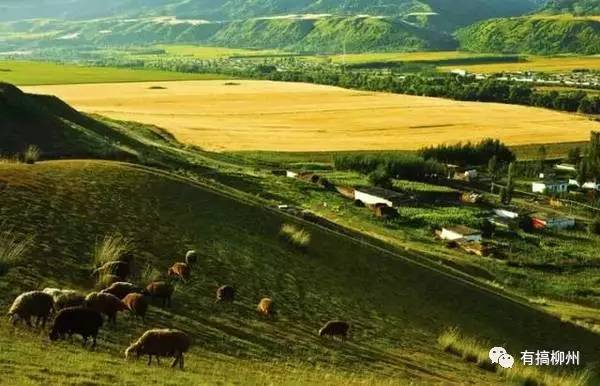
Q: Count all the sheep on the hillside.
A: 15